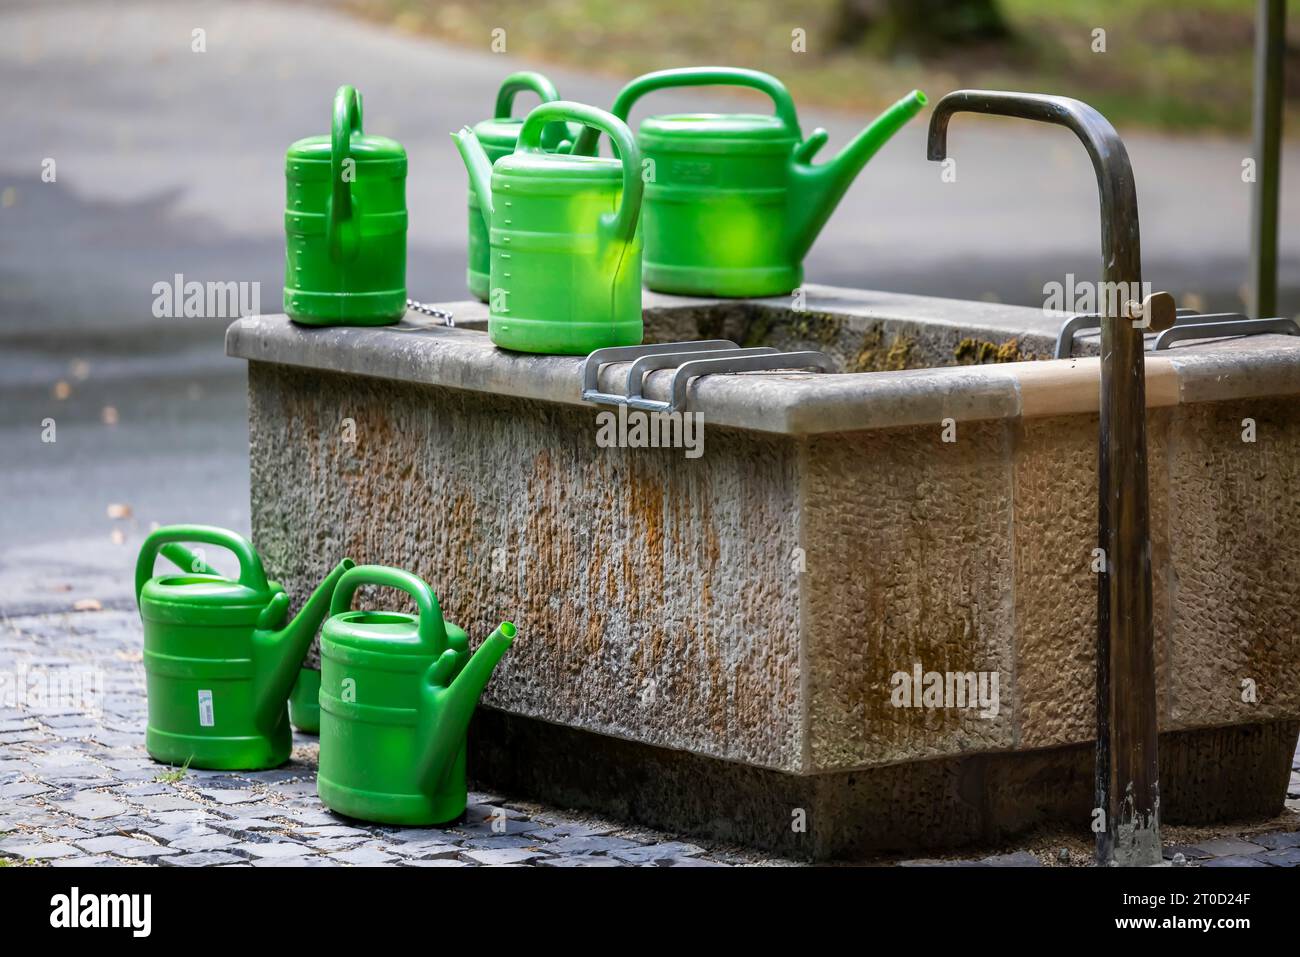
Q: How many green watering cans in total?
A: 7